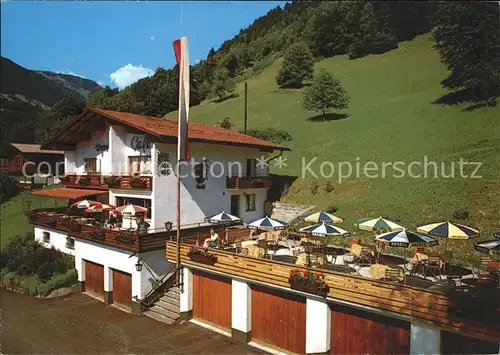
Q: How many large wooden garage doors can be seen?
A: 5